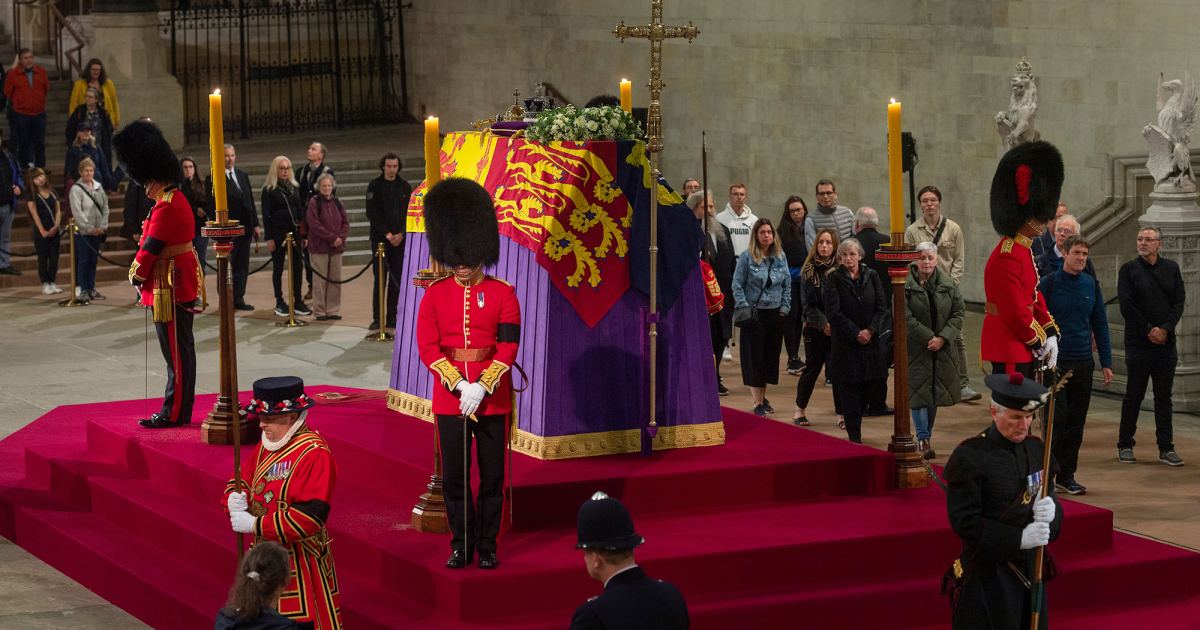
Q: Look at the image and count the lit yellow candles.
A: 4